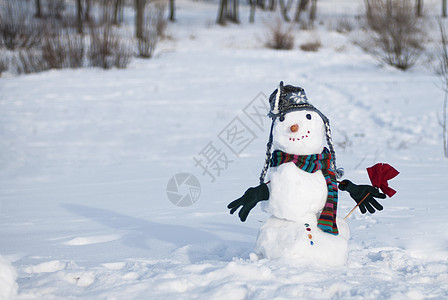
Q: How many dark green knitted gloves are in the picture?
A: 2